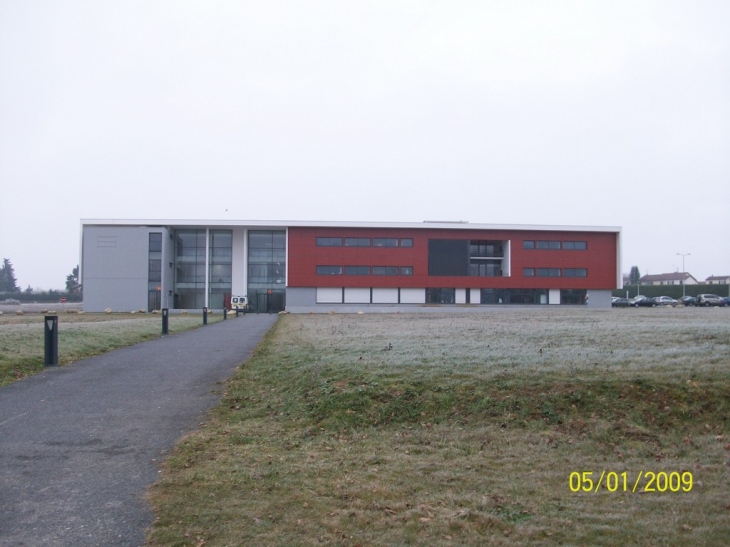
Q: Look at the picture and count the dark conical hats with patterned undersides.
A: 0